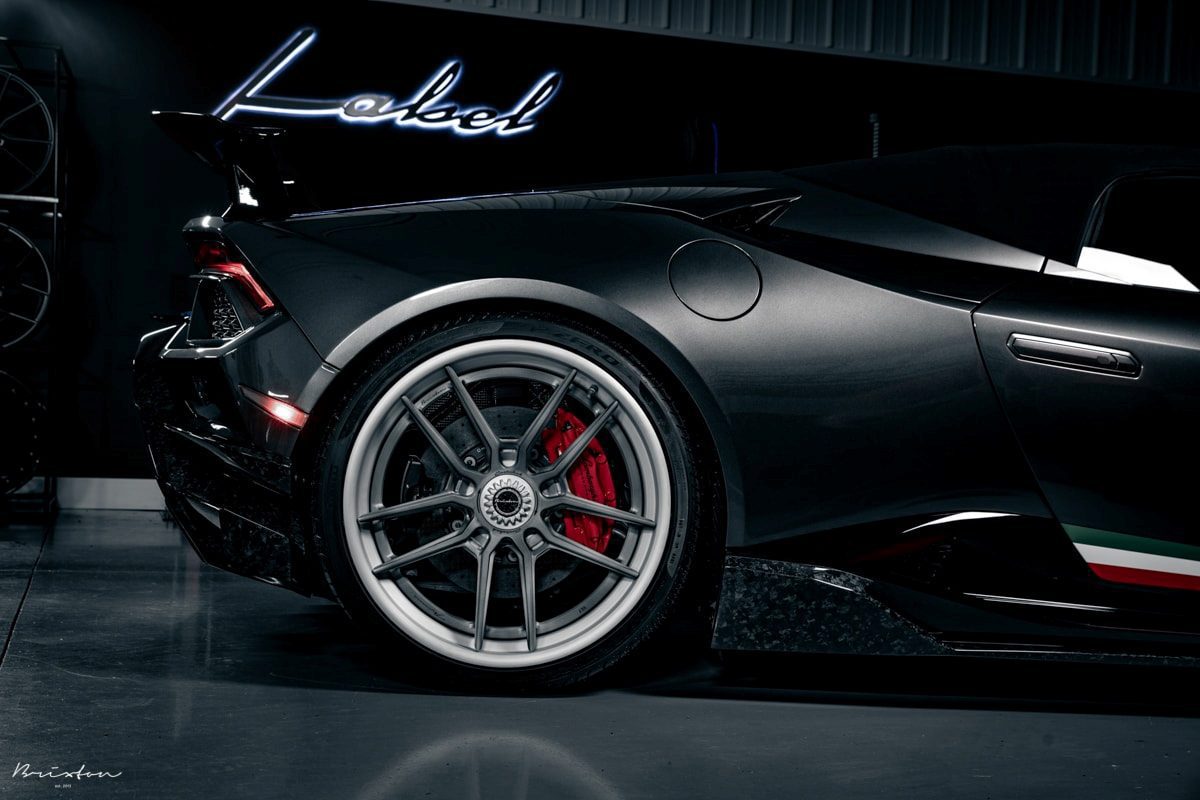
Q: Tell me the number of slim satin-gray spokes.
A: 10